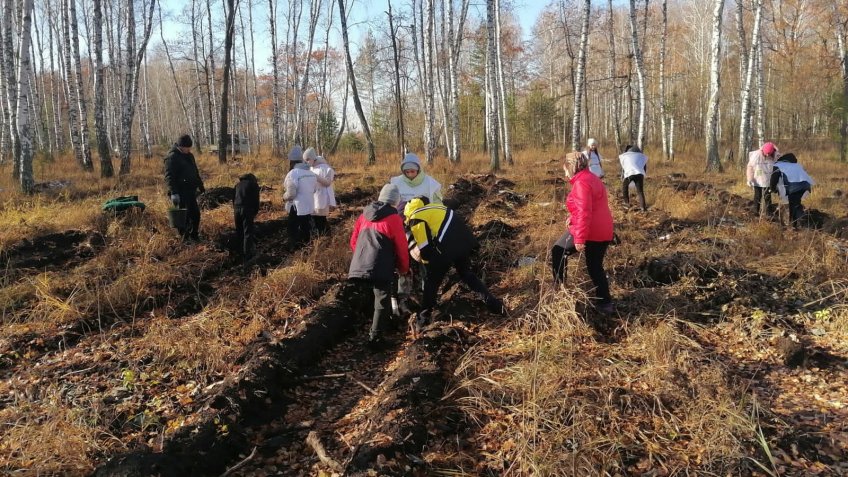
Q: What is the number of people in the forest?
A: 12